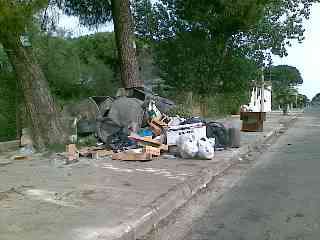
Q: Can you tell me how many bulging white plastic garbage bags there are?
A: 2